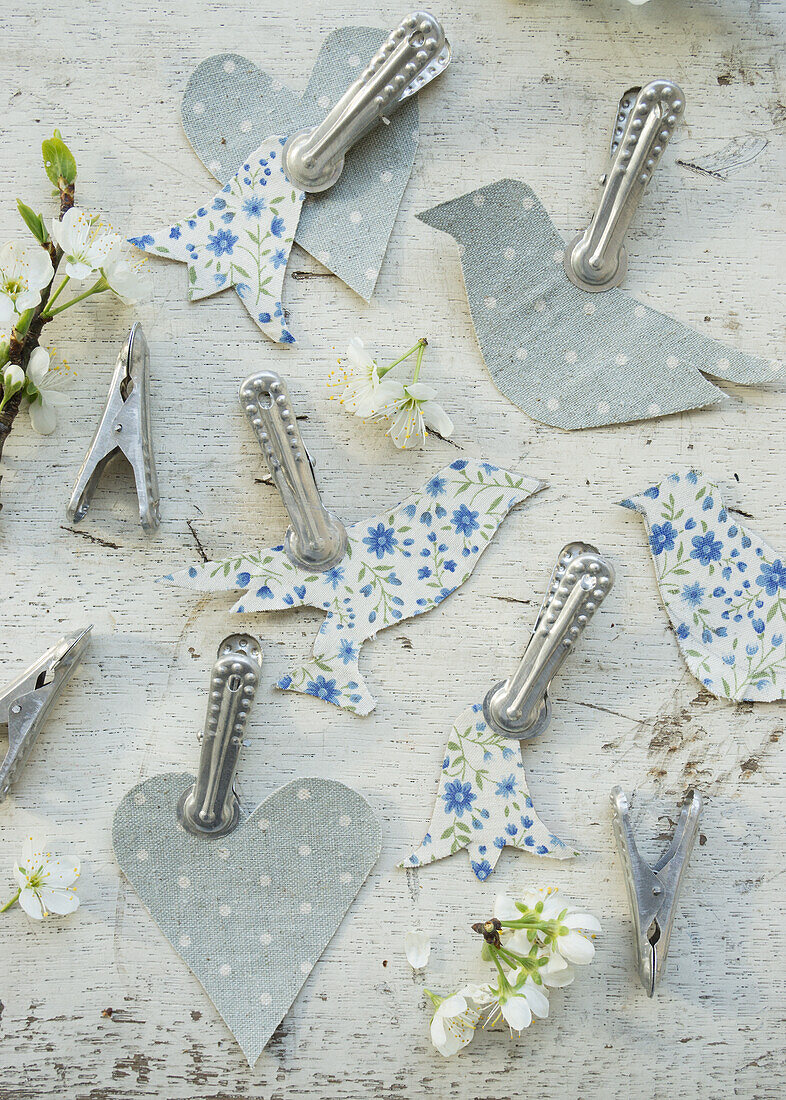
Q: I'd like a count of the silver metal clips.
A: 8